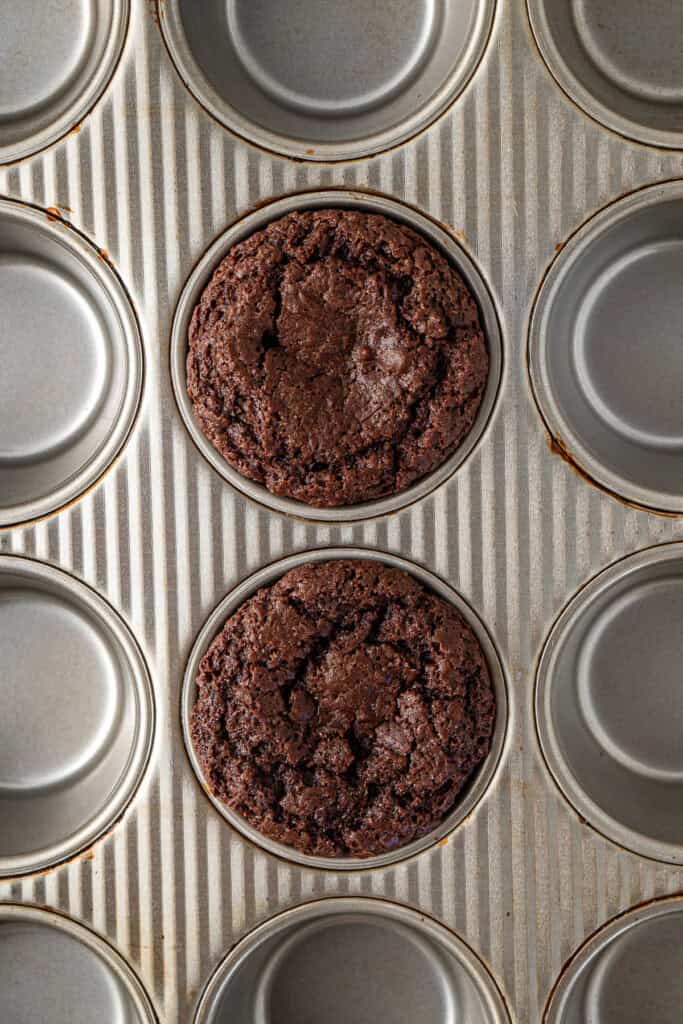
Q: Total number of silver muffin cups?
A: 12